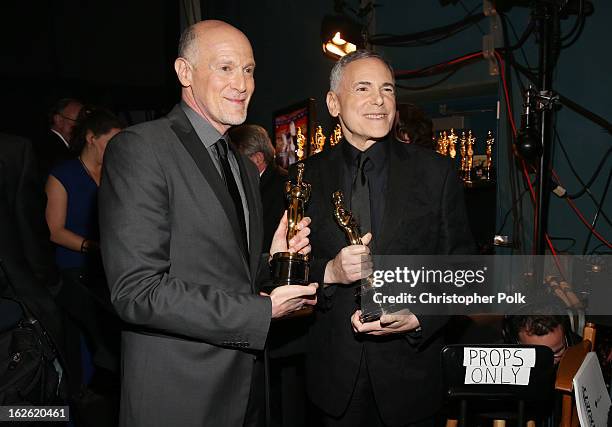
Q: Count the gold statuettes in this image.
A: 11